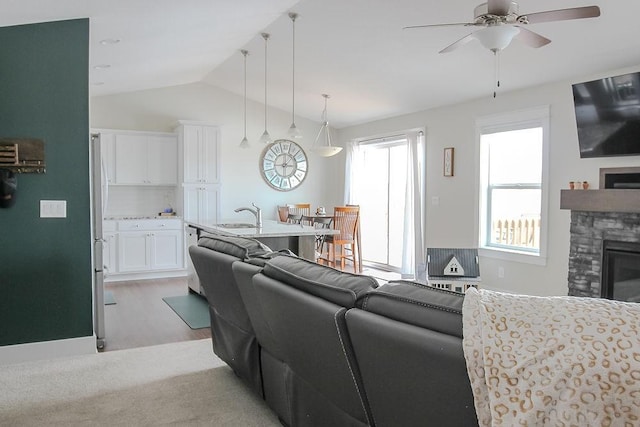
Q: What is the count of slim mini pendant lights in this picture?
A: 3